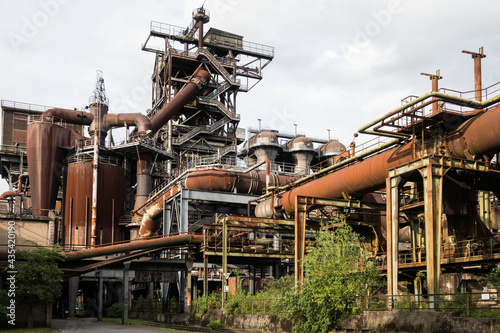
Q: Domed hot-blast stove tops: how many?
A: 3